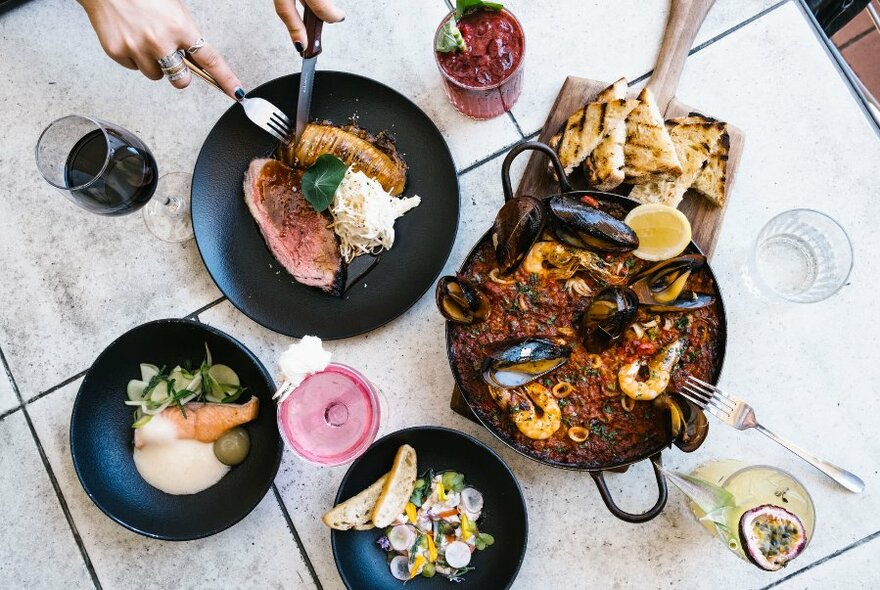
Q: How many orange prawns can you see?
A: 3